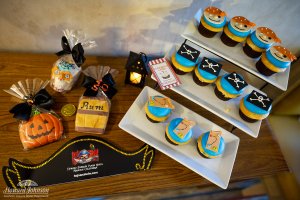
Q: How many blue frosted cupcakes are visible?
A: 11